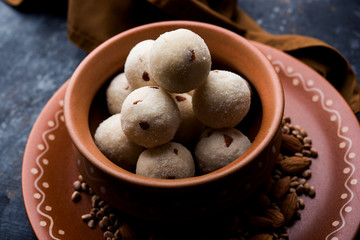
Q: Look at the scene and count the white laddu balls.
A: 9